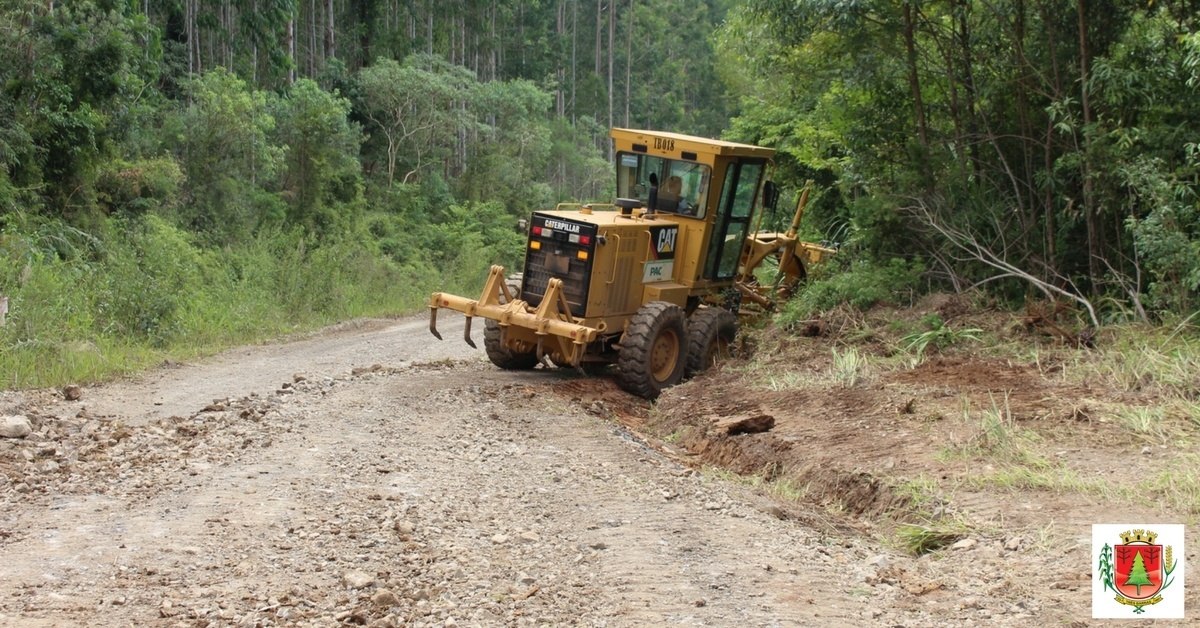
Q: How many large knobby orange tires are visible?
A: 0